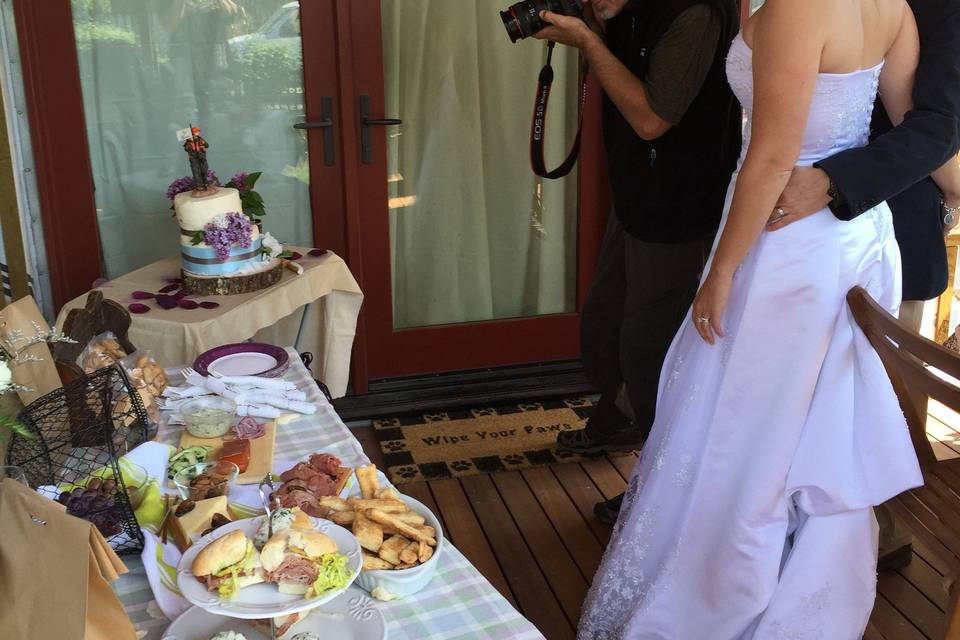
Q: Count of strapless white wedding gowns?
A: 1